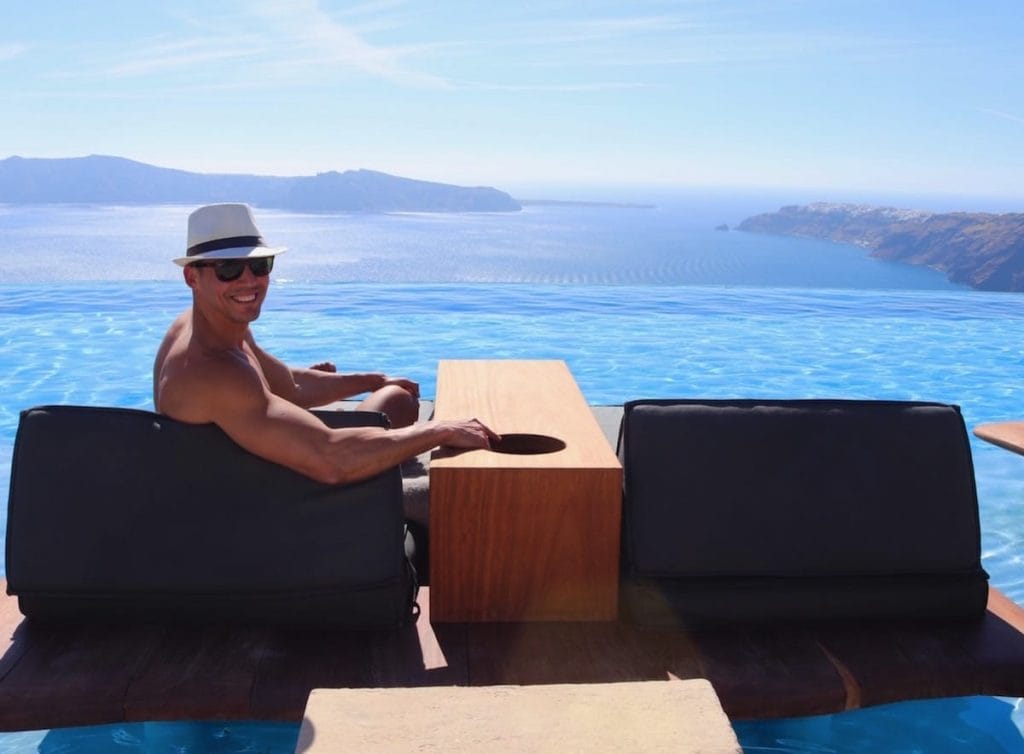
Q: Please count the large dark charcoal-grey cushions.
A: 2